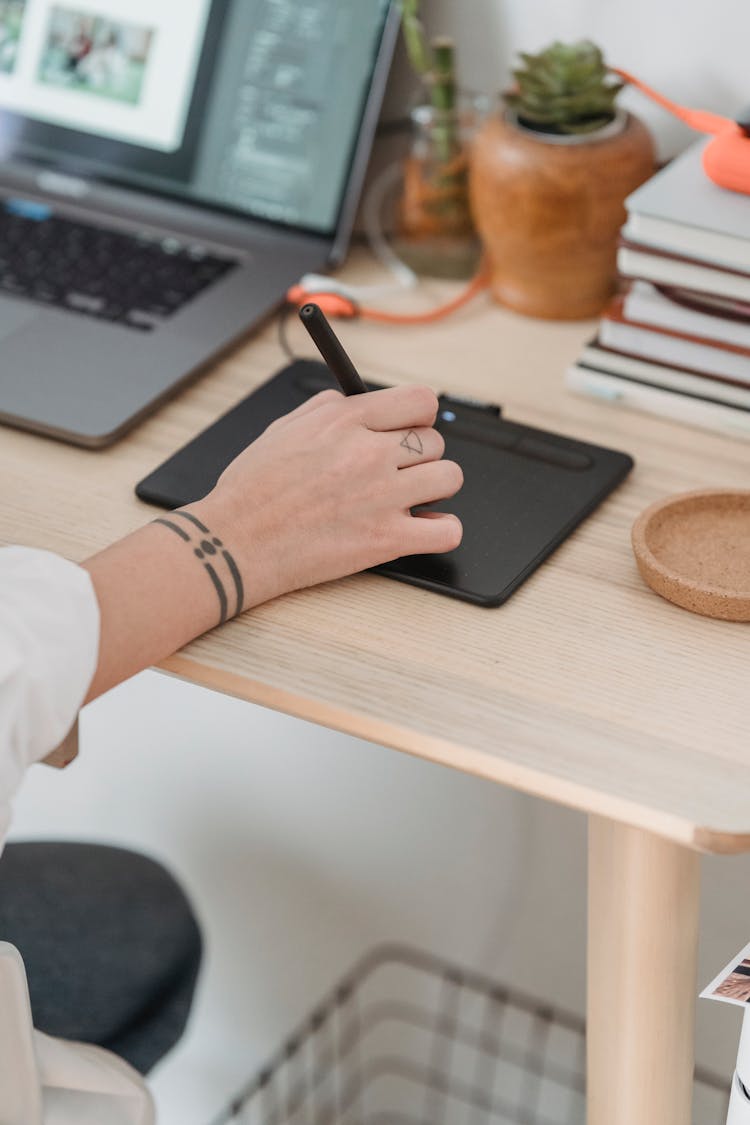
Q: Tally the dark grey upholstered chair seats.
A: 1